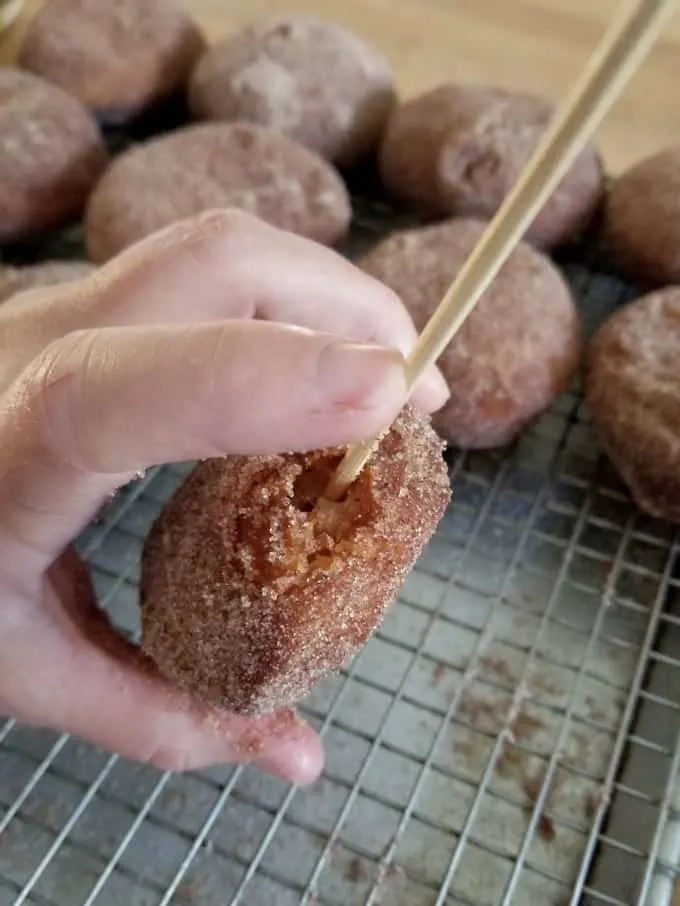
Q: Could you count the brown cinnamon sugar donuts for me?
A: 10